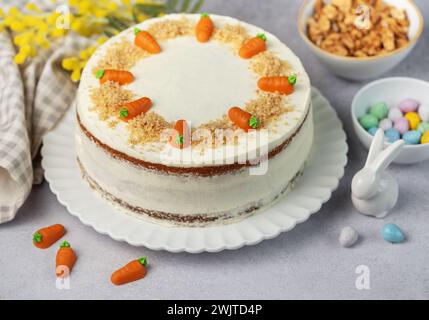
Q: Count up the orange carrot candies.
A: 11